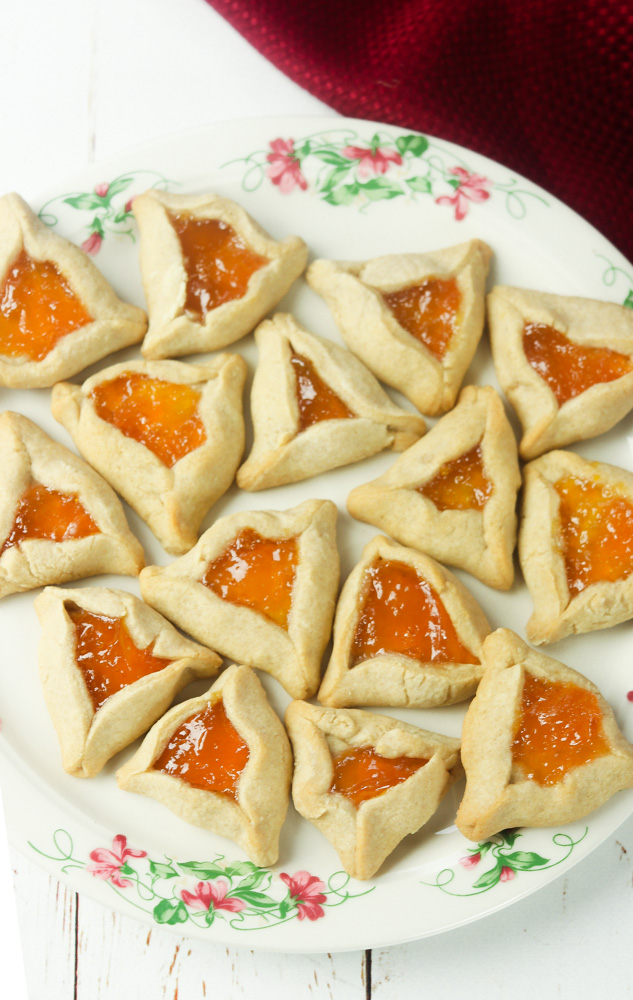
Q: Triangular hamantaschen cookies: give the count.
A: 15